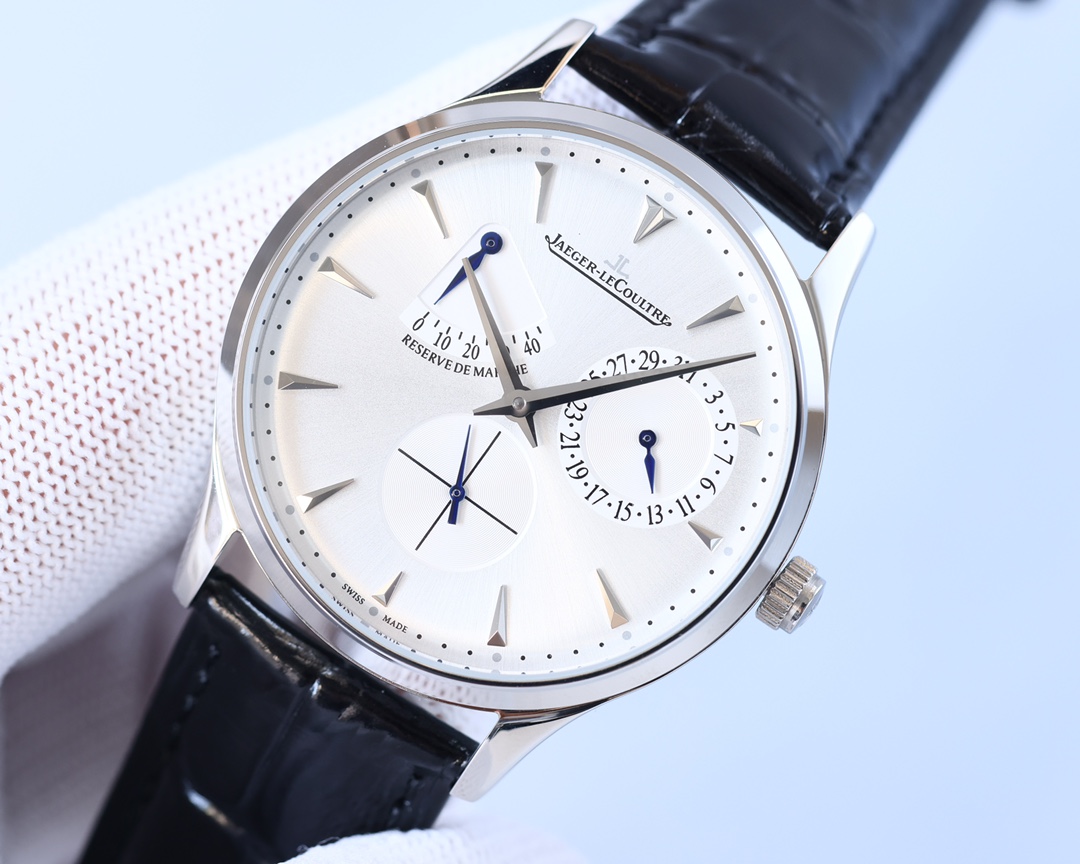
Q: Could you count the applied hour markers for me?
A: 12